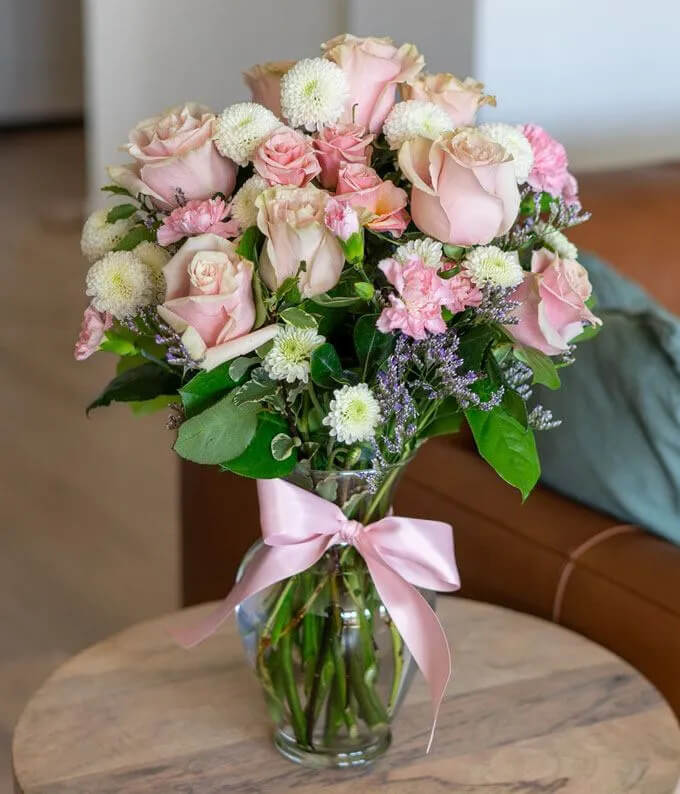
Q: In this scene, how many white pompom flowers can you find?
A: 13